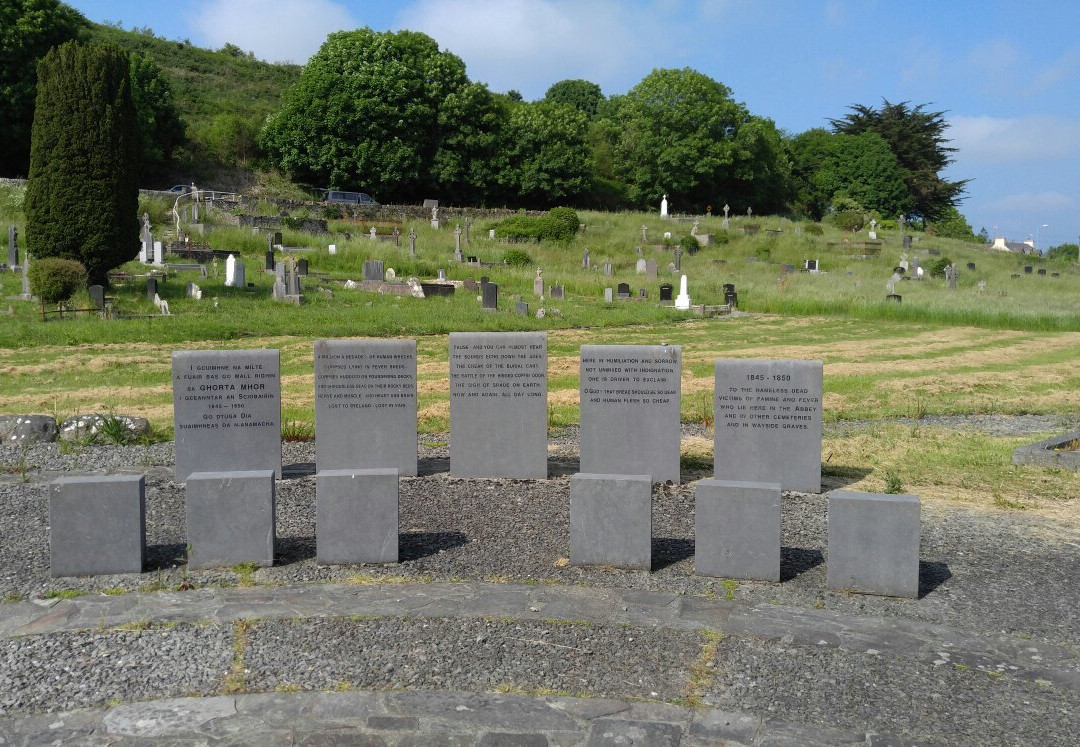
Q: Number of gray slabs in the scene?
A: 11